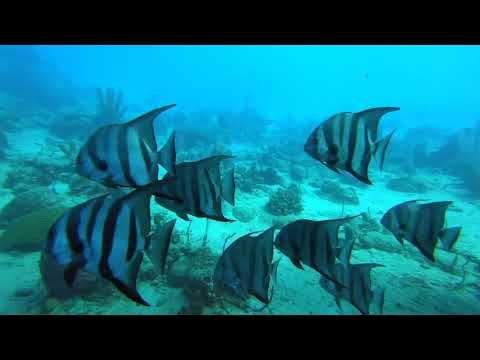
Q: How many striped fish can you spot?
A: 8